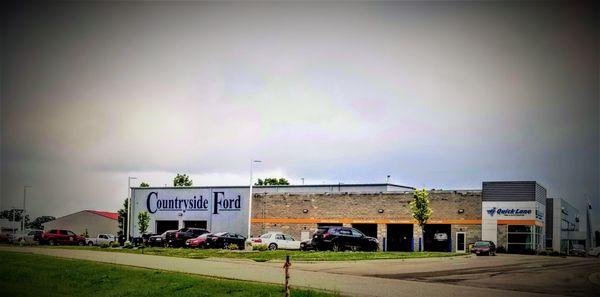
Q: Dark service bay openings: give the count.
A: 6